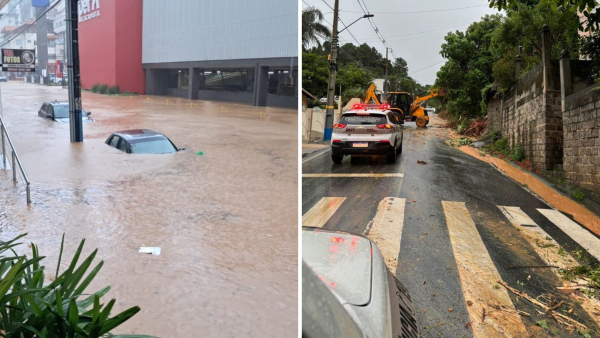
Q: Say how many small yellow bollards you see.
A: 7